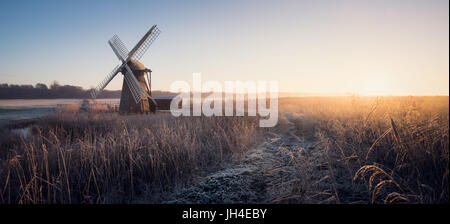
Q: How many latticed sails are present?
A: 4